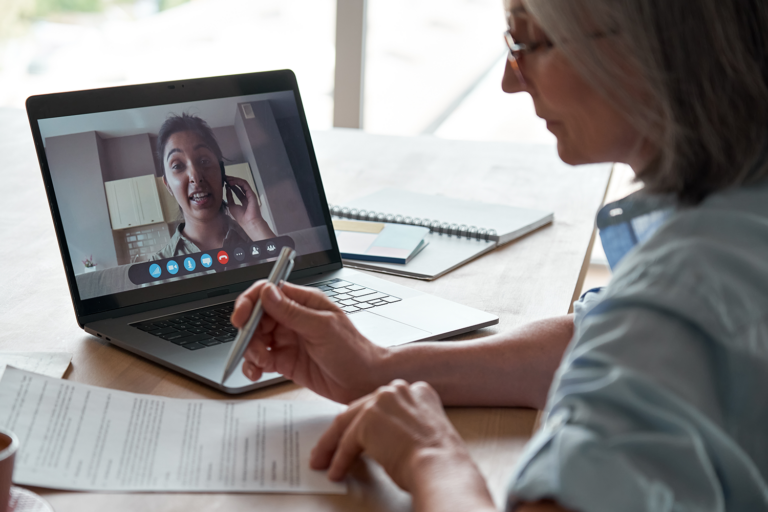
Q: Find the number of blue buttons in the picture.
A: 4